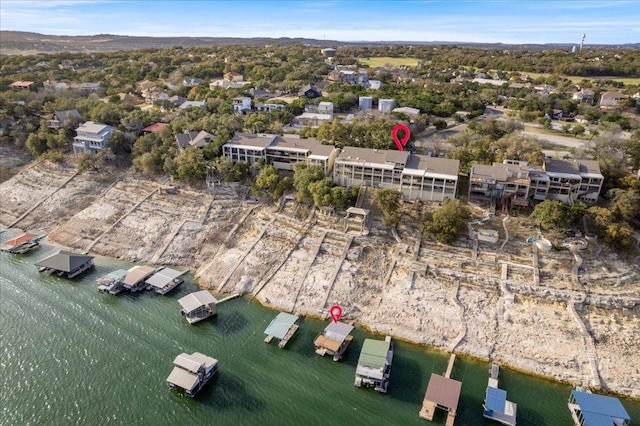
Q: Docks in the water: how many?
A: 13